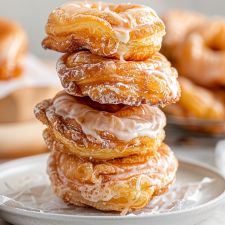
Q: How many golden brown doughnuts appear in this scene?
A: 4